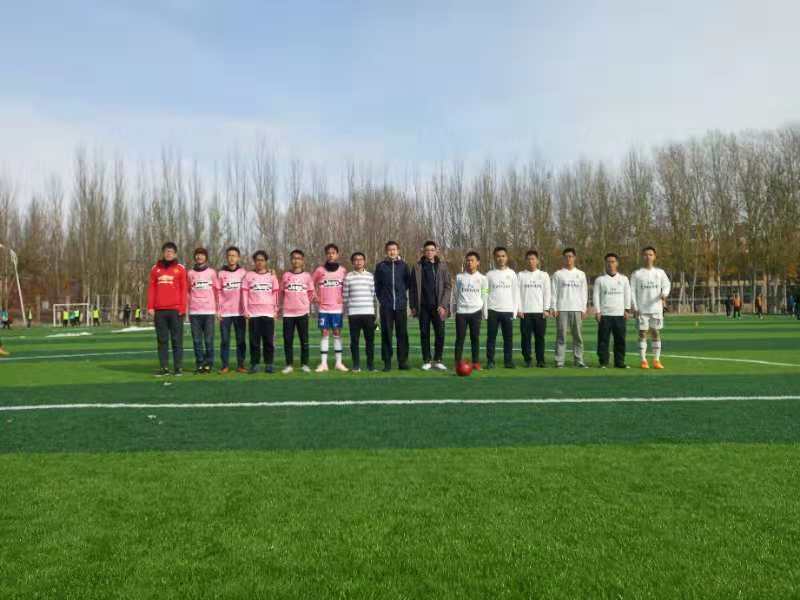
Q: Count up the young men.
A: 15